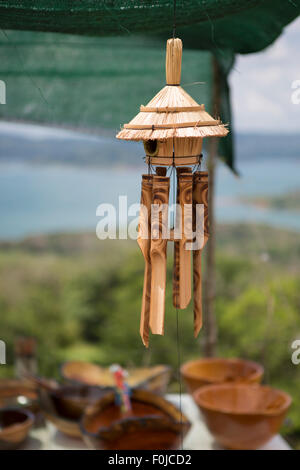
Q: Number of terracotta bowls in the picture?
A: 2